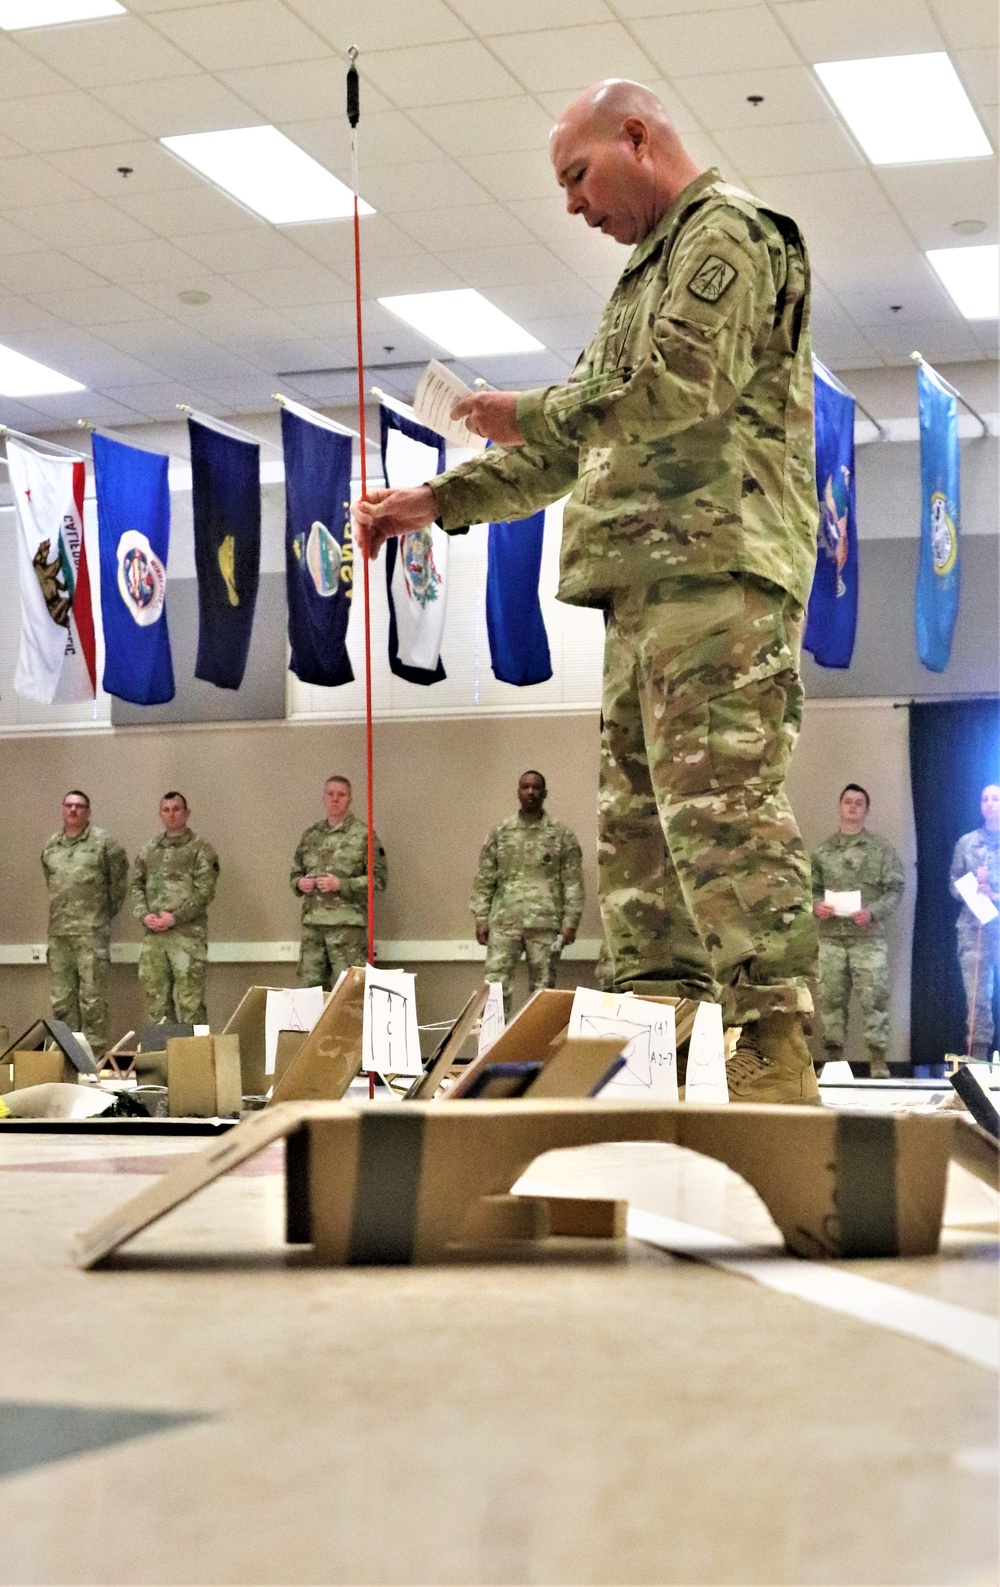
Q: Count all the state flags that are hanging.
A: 8